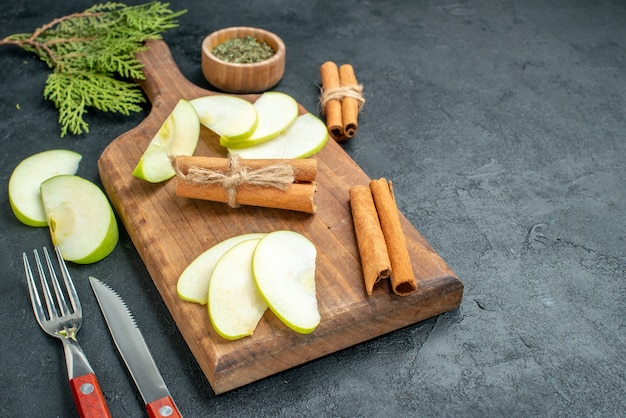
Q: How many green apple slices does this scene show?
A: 9